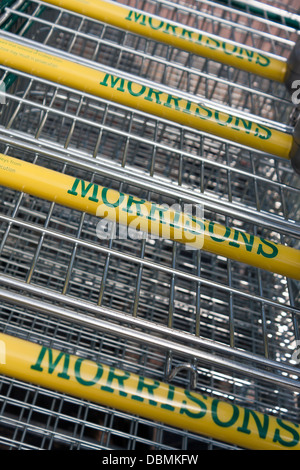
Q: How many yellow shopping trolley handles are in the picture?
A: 4